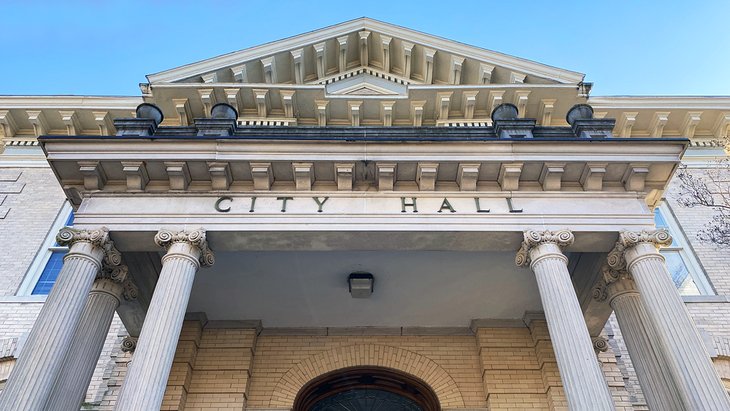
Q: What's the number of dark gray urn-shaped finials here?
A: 4